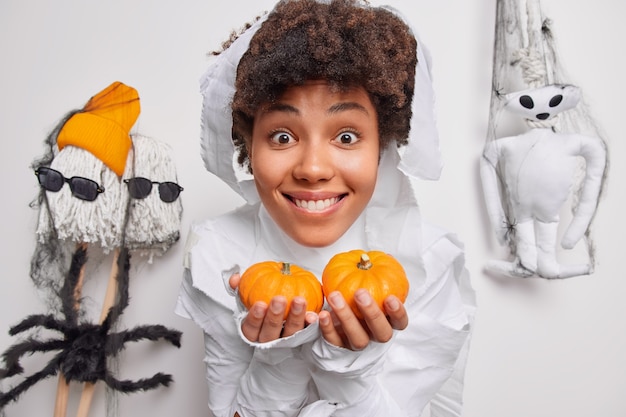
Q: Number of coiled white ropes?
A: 1